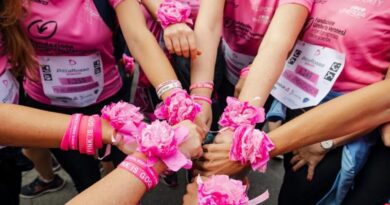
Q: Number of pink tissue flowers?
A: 7